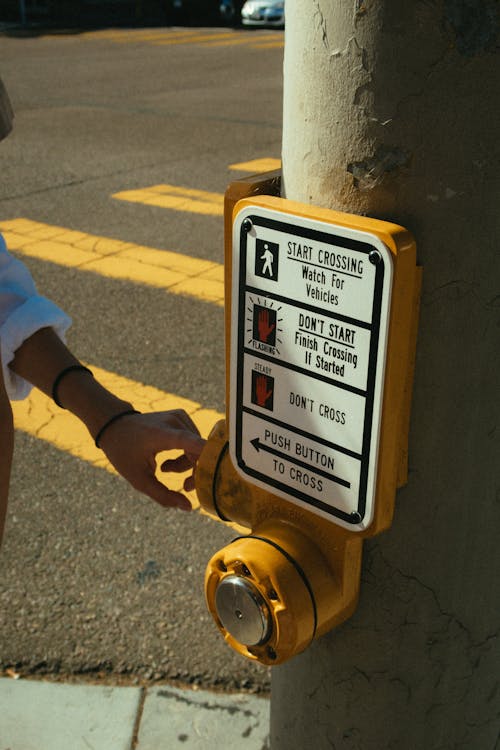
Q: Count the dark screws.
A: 4